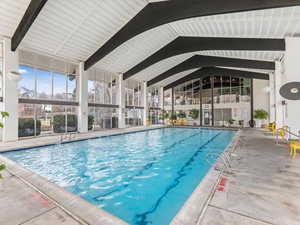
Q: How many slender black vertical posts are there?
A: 4